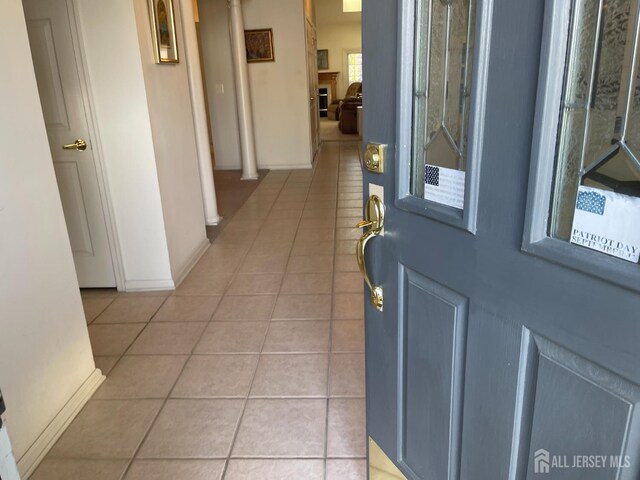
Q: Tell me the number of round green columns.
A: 0